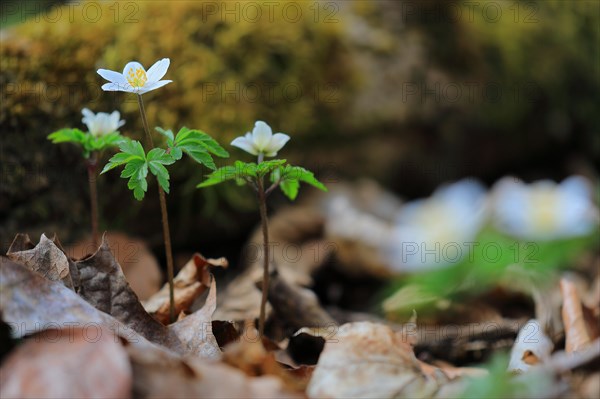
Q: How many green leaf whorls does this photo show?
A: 3